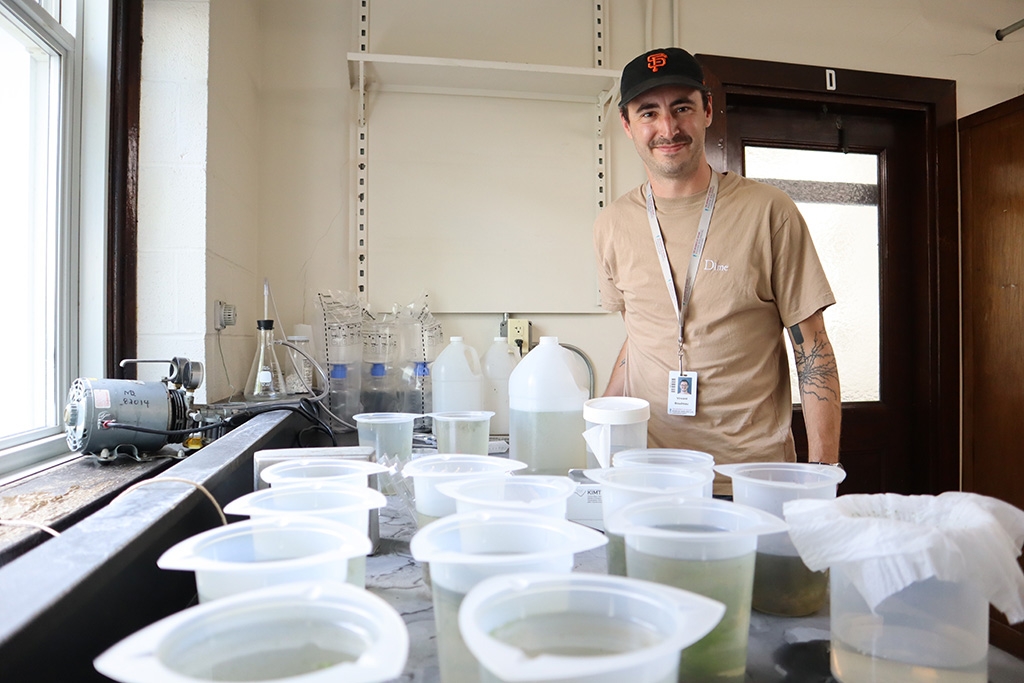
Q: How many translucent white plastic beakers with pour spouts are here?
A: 13